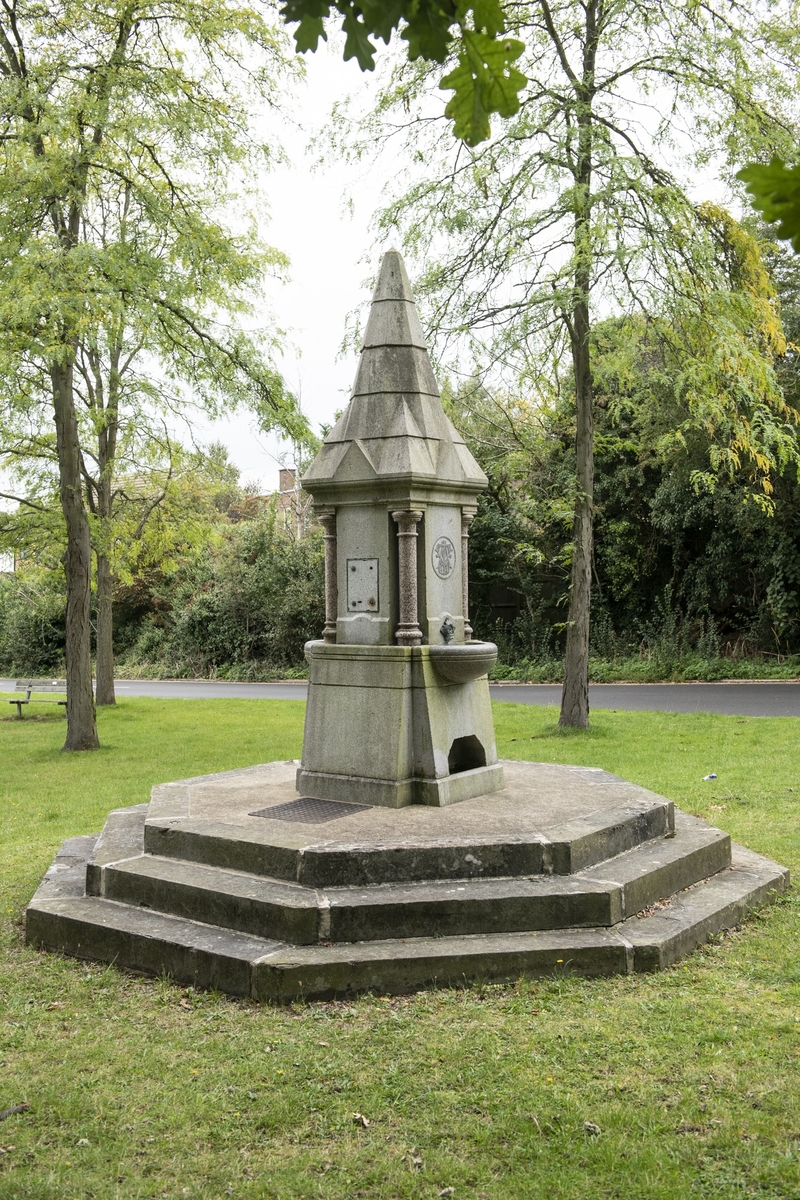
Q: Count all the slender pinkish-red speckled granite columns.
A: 3